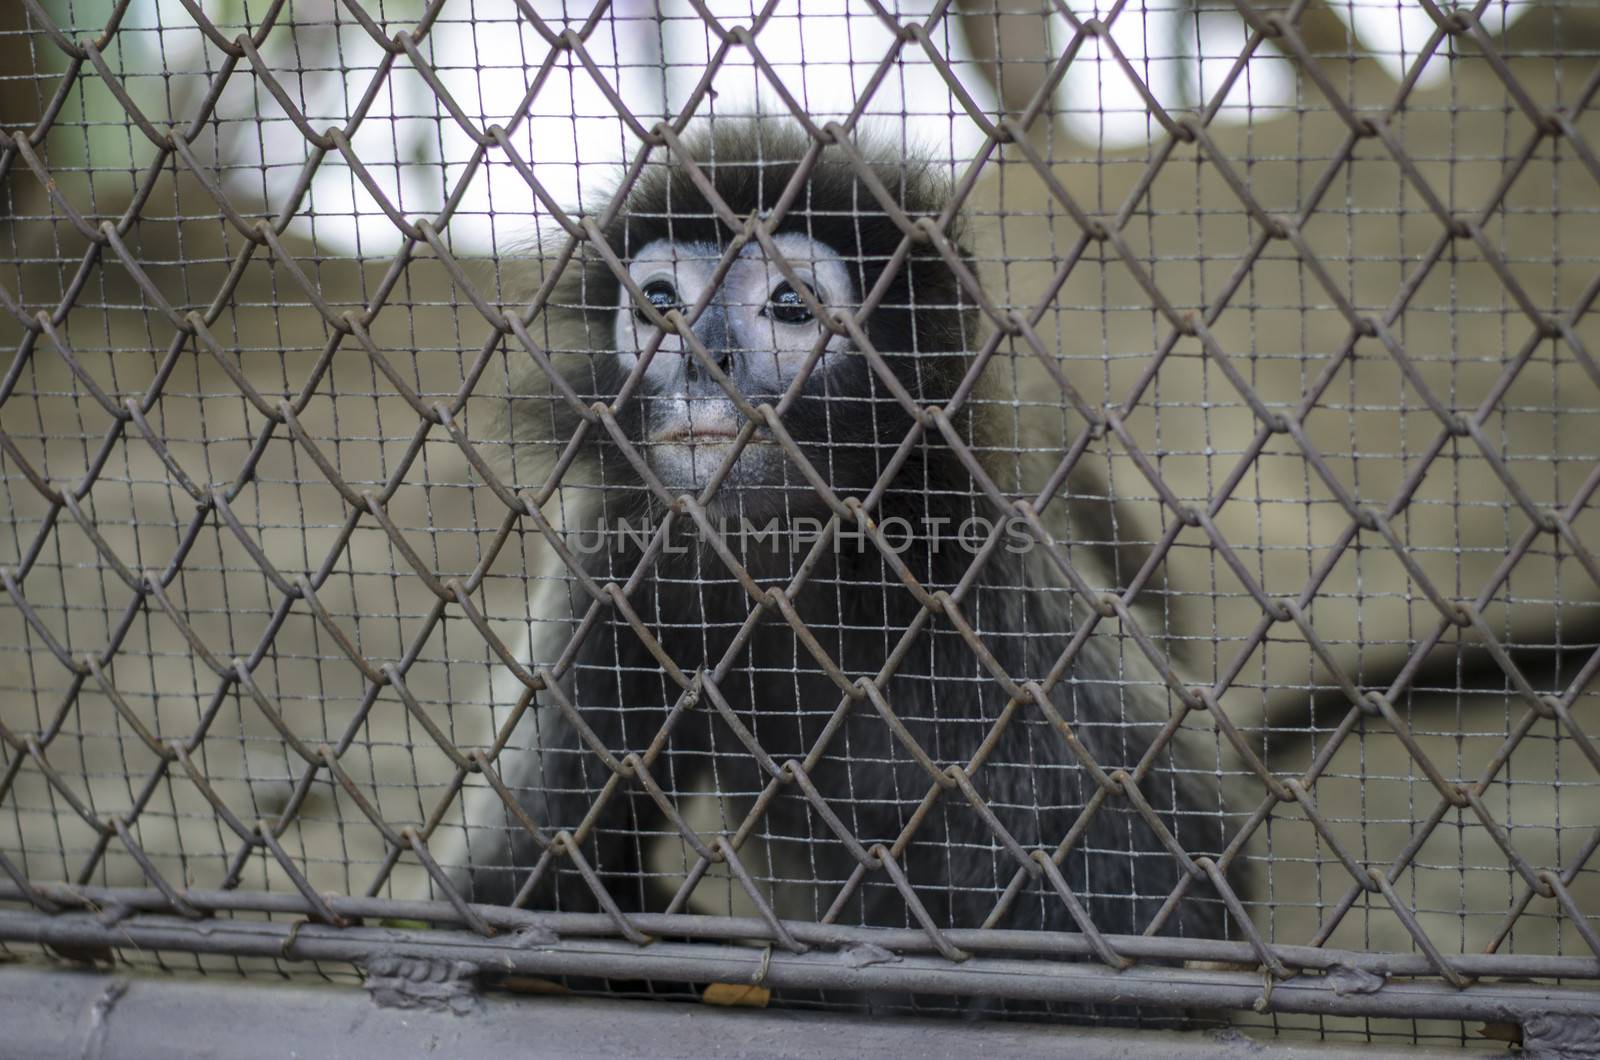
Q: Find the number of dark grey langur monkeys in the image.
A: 1